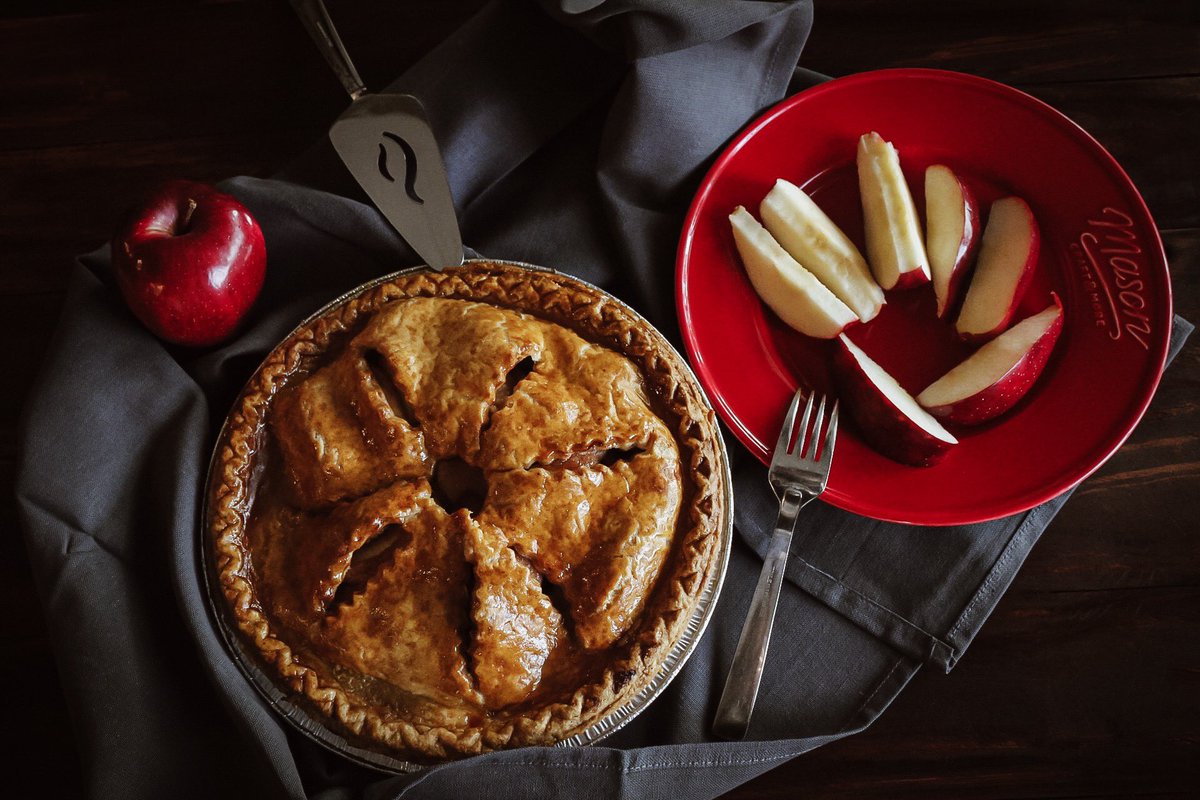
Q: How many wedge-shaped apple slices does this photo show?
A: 7